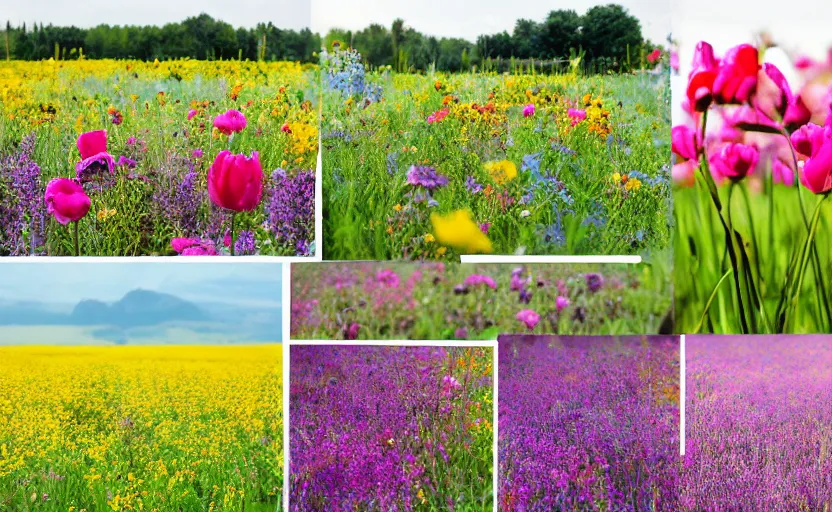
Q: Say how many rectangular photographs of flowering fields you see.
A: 8